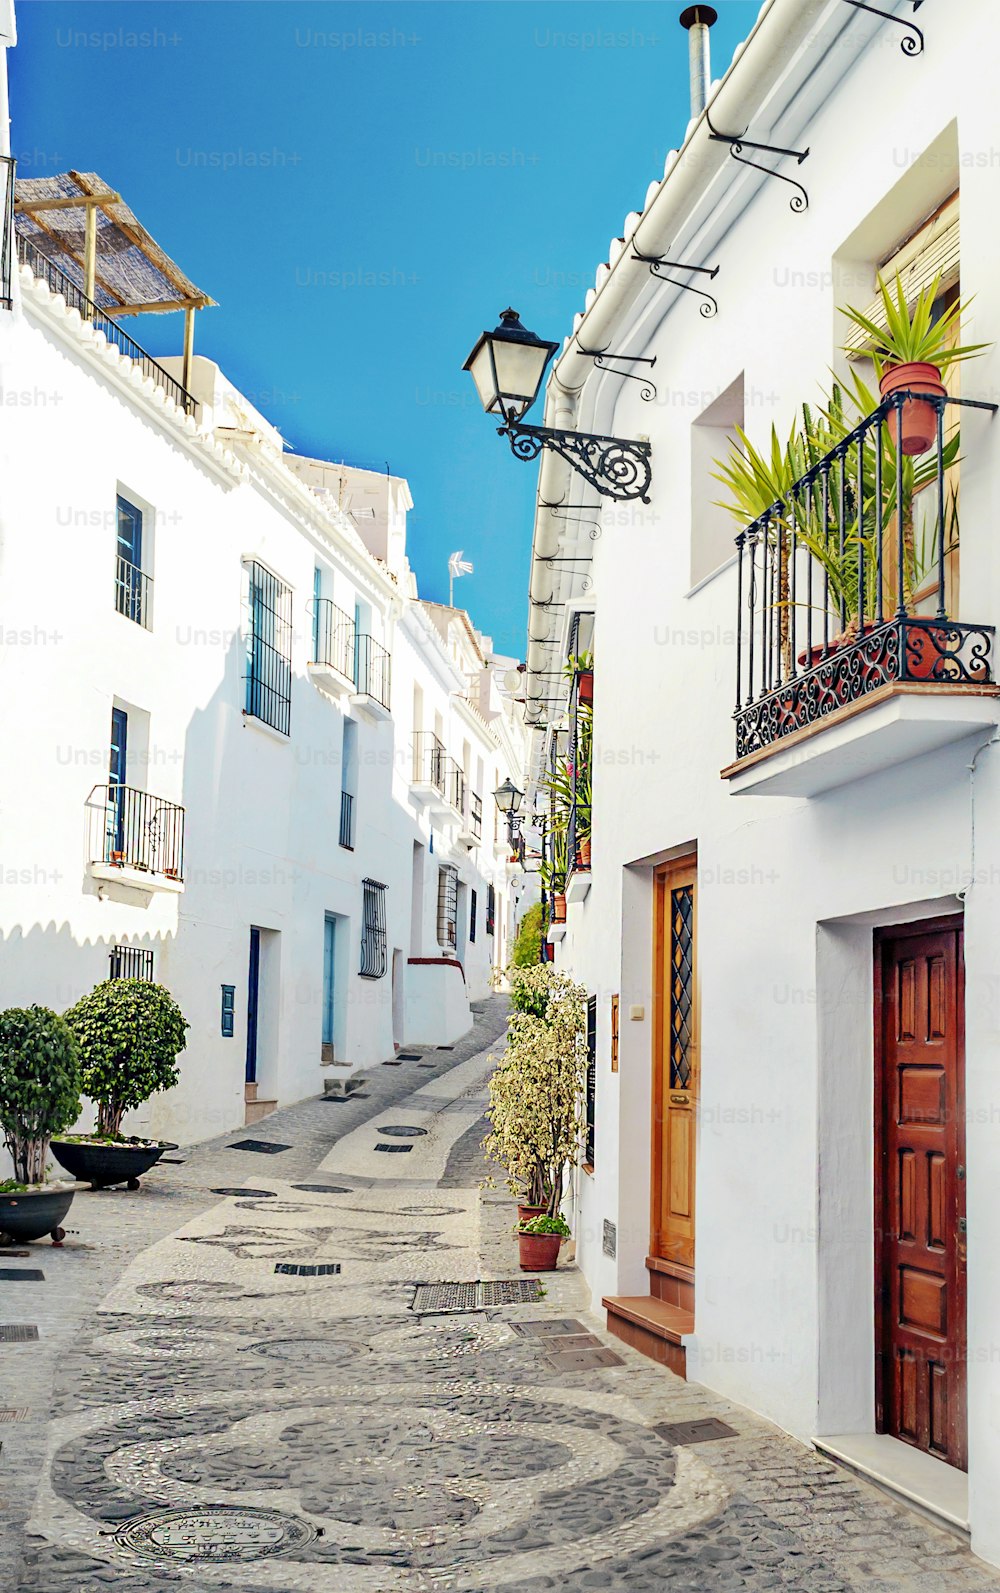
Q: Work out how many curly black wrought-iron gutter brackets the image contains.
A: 11